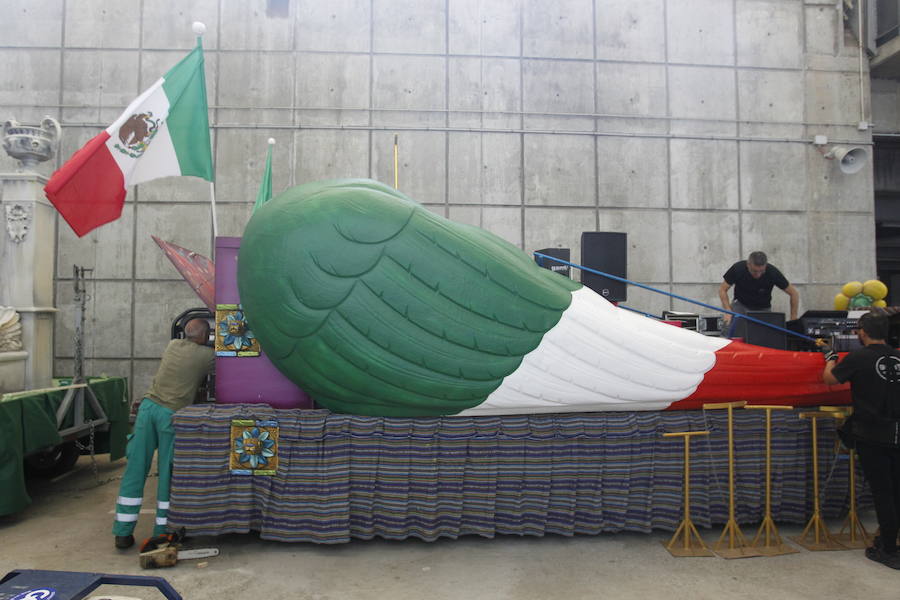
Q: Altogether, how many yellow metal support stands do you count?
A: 5